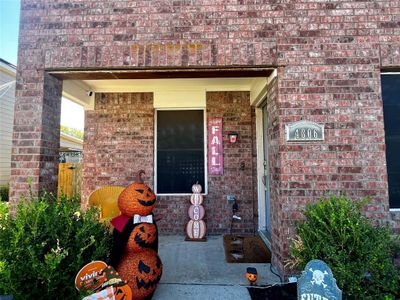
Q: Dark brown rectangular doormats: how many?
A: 1